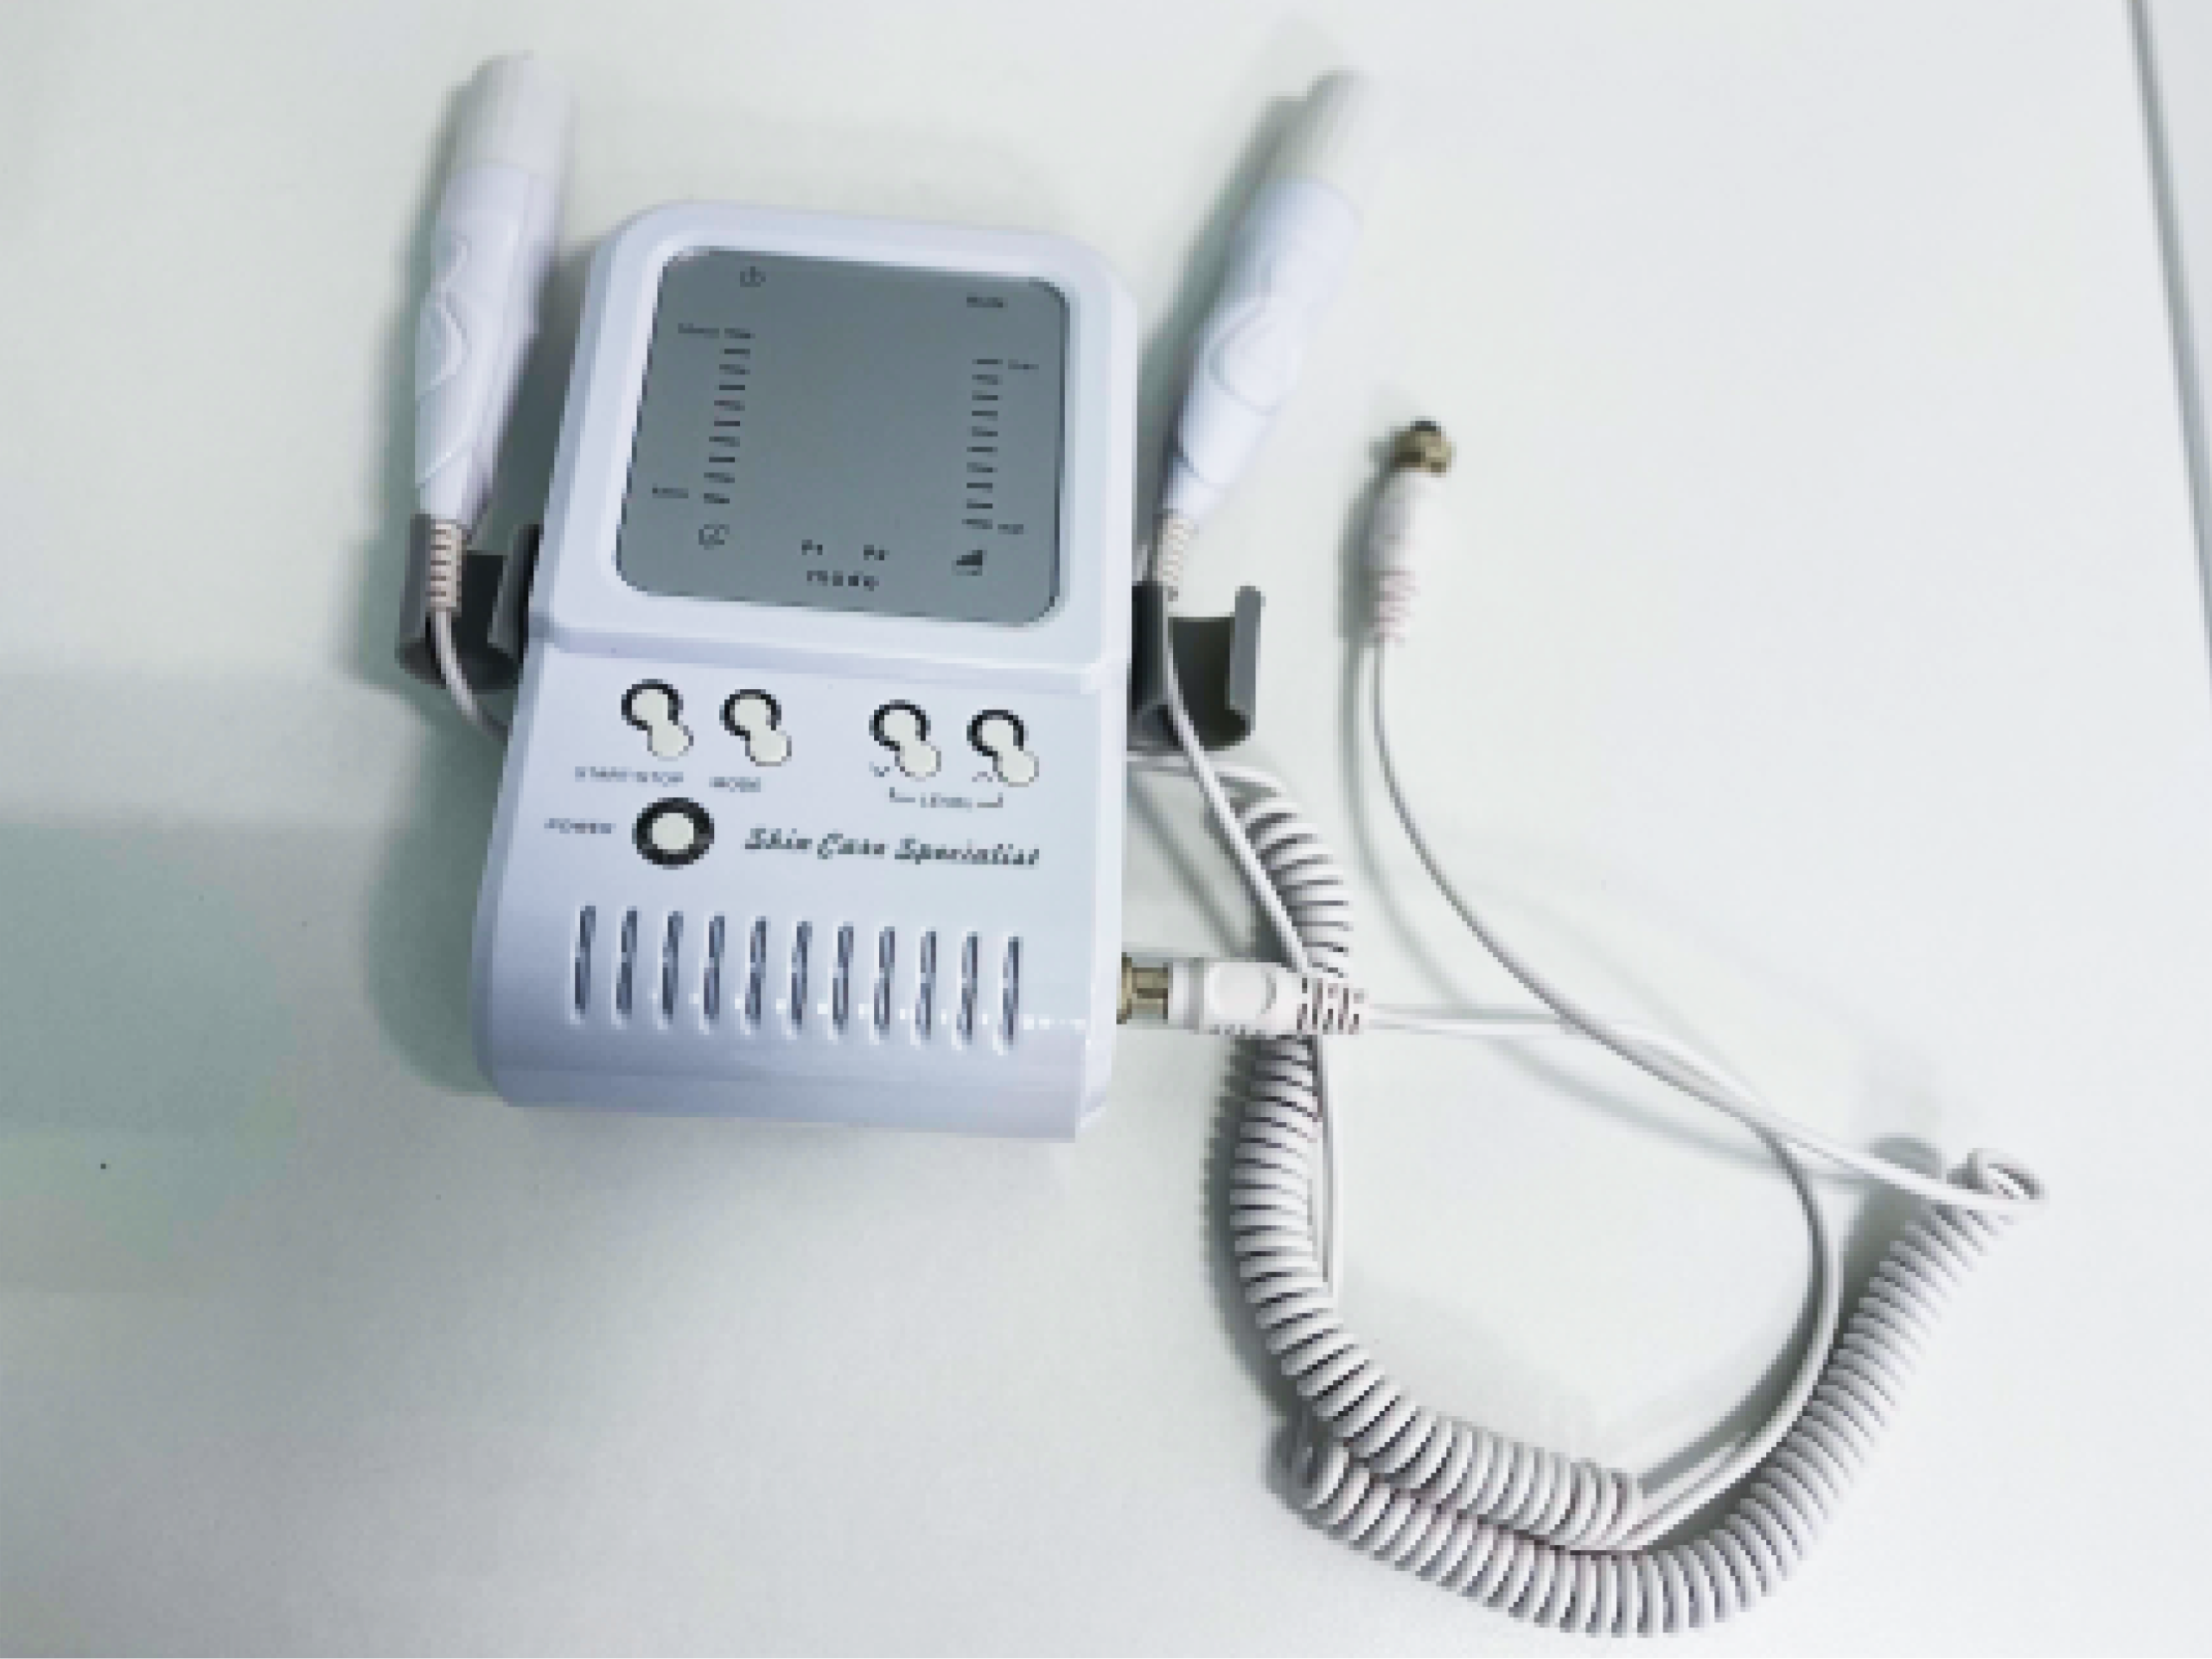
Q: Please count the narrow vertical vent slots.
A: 11